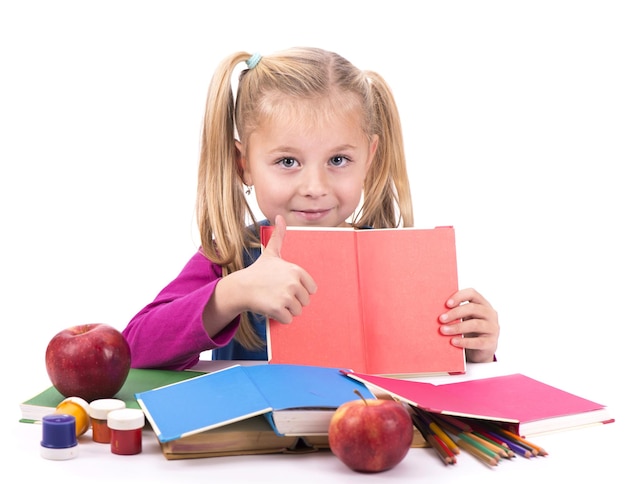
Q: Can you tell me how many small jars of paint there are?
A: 4